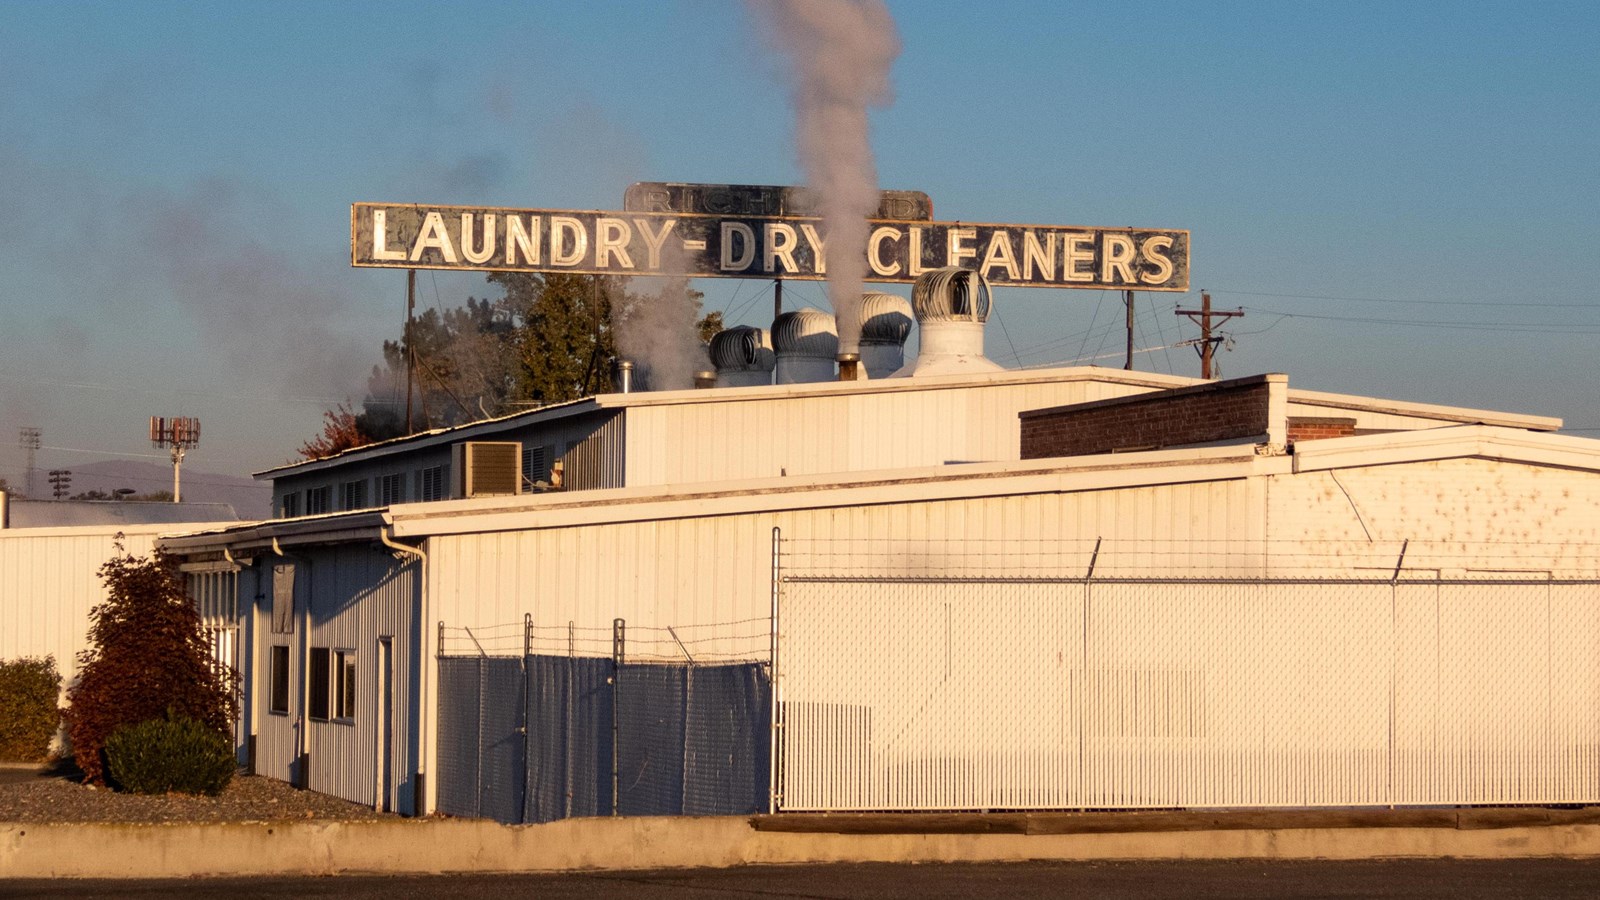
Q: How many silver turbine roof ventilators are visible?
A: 4